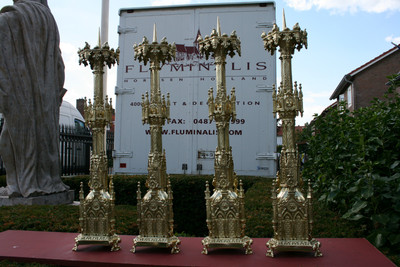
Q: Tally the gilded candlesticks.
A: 4